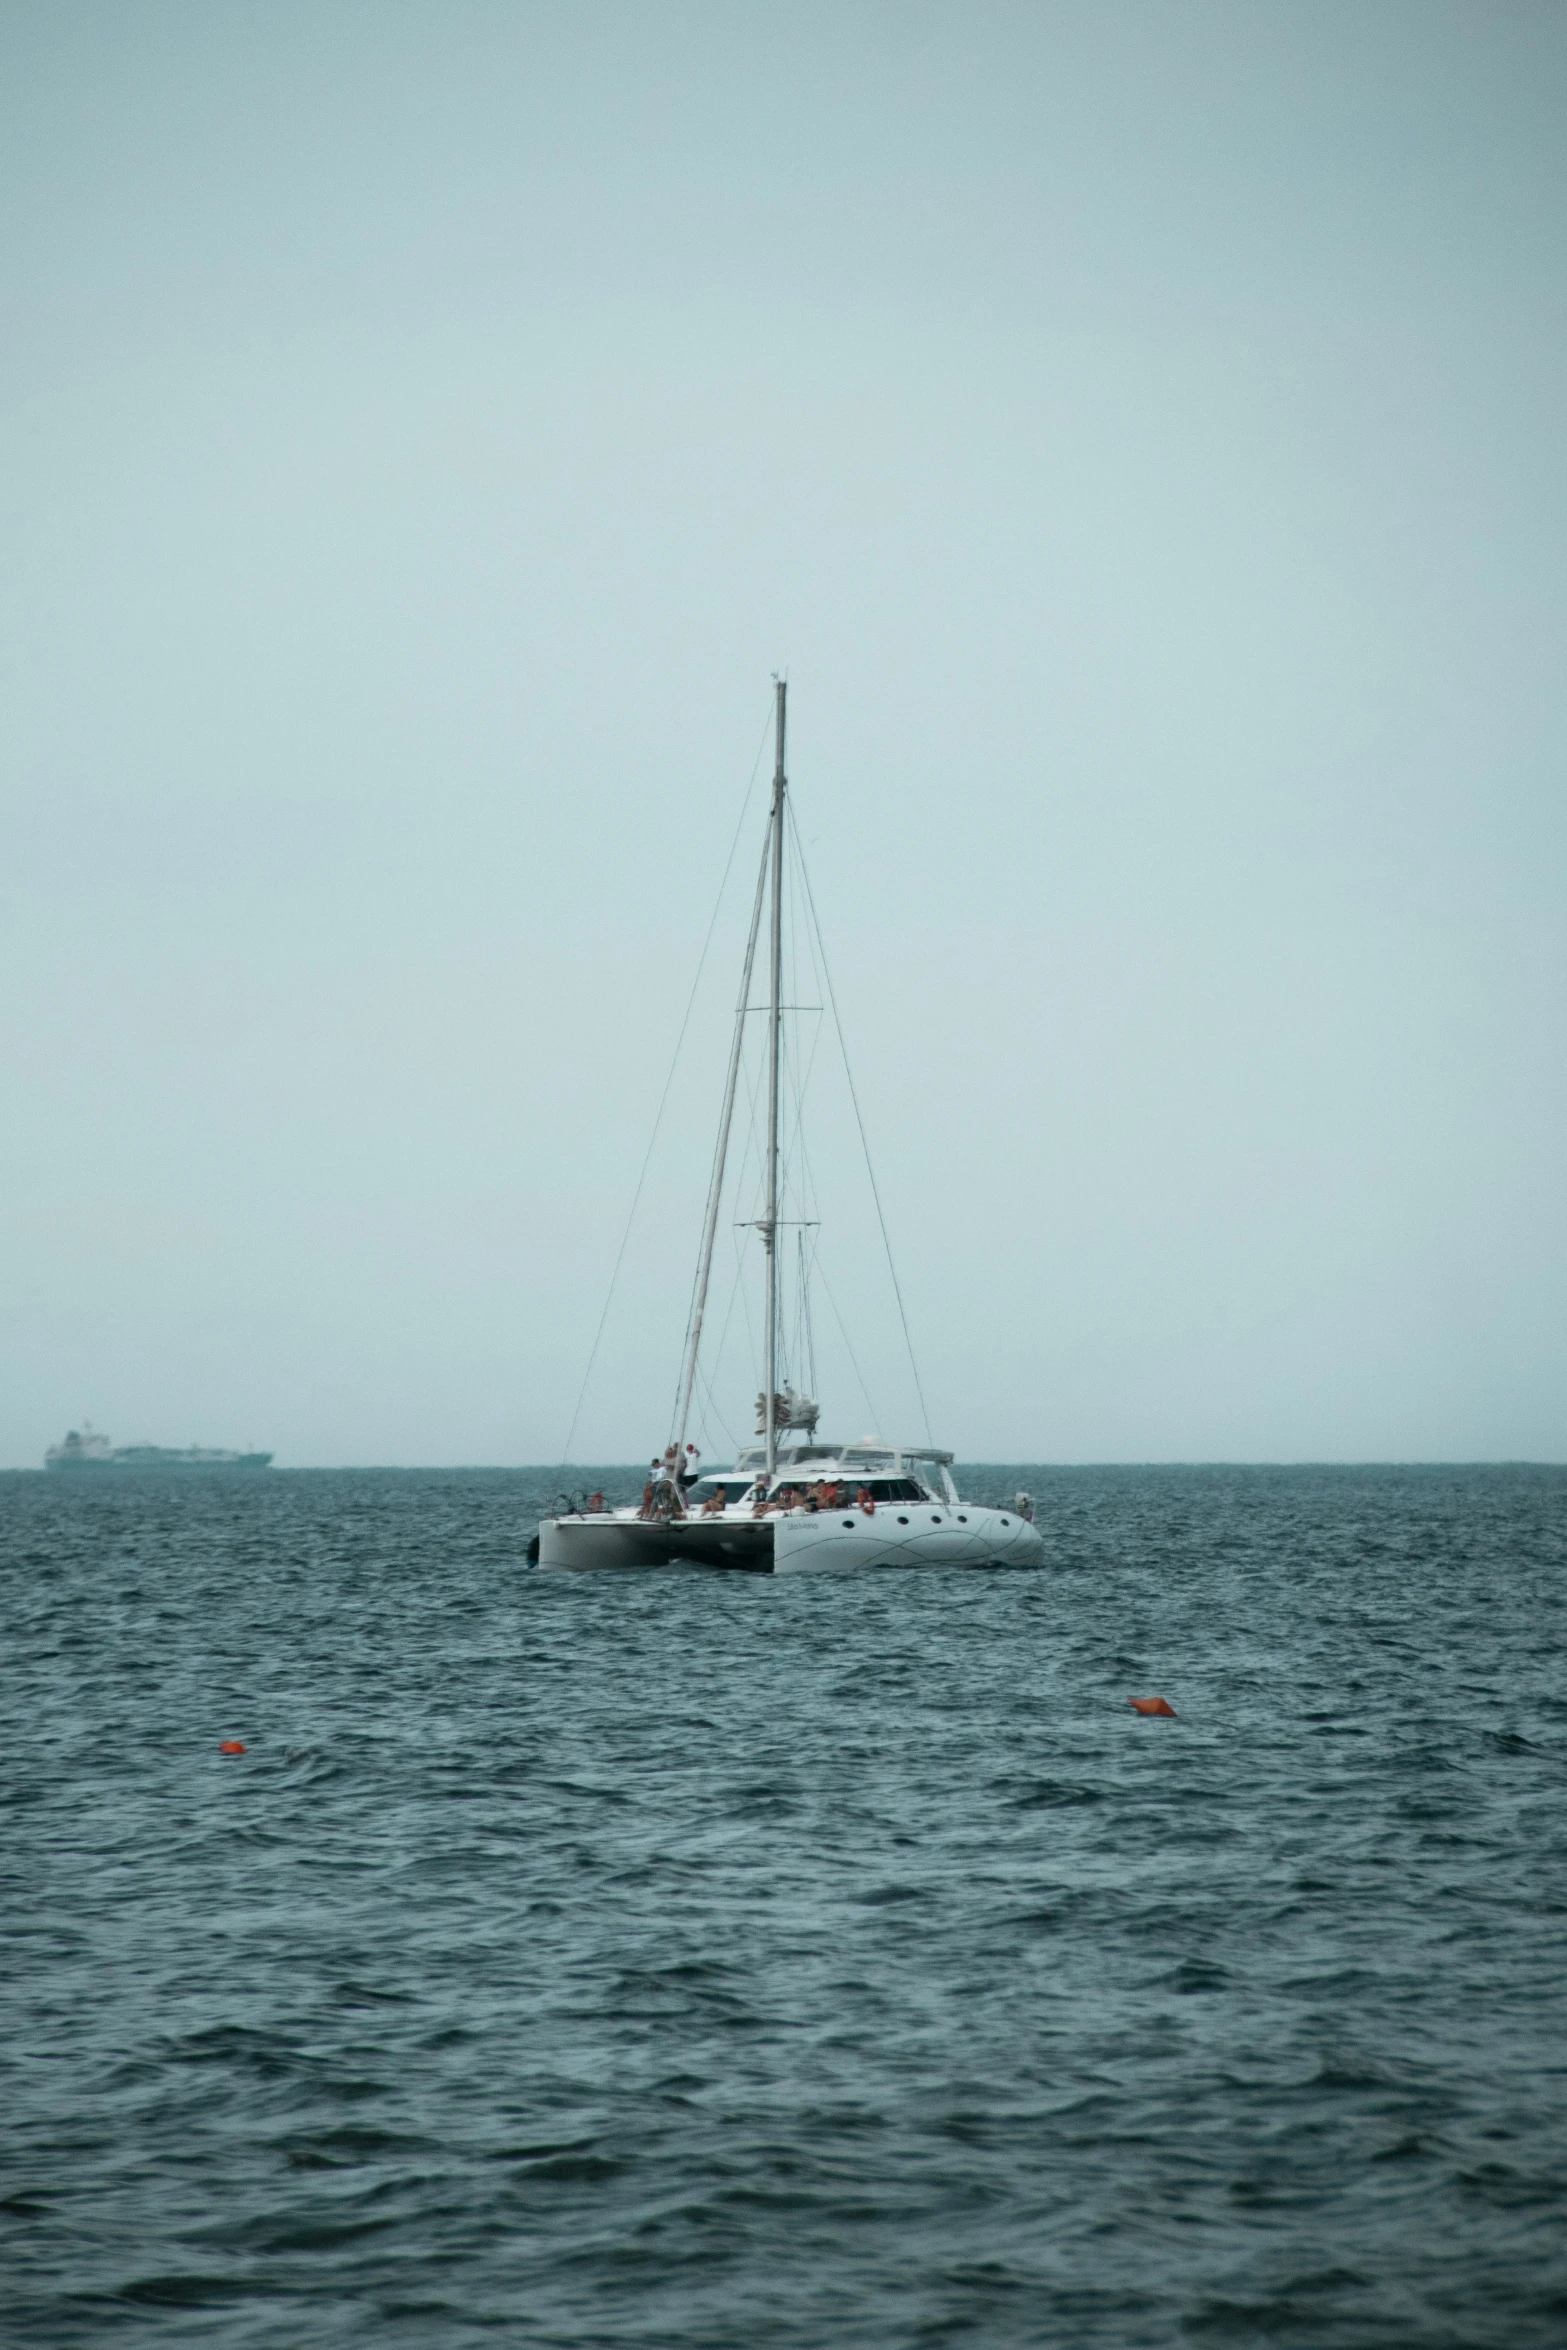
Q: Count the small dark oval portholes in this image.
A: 5